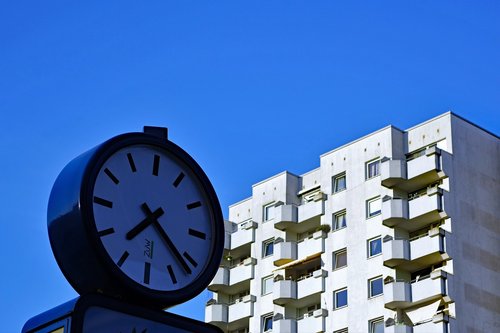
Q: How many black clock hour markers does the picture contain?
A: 12